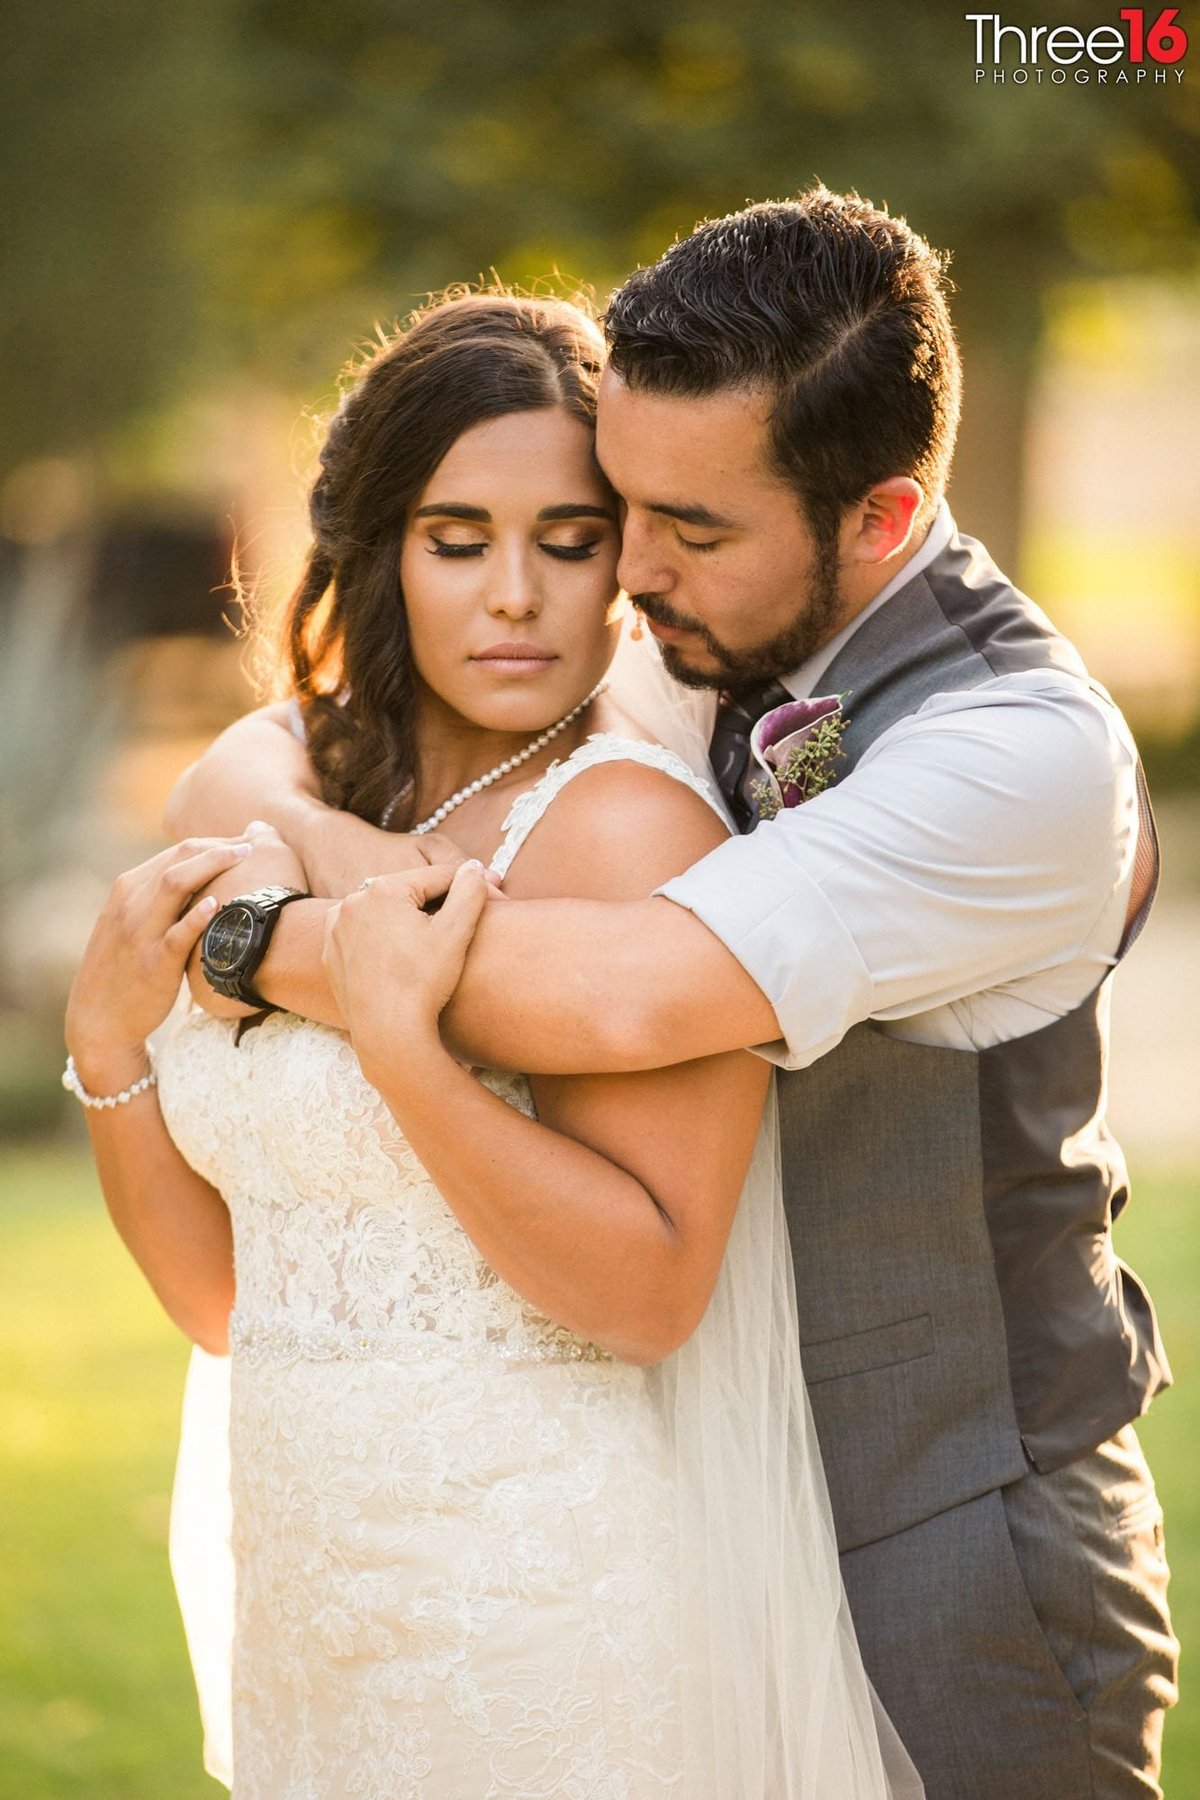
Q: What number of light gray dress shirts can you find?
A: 1